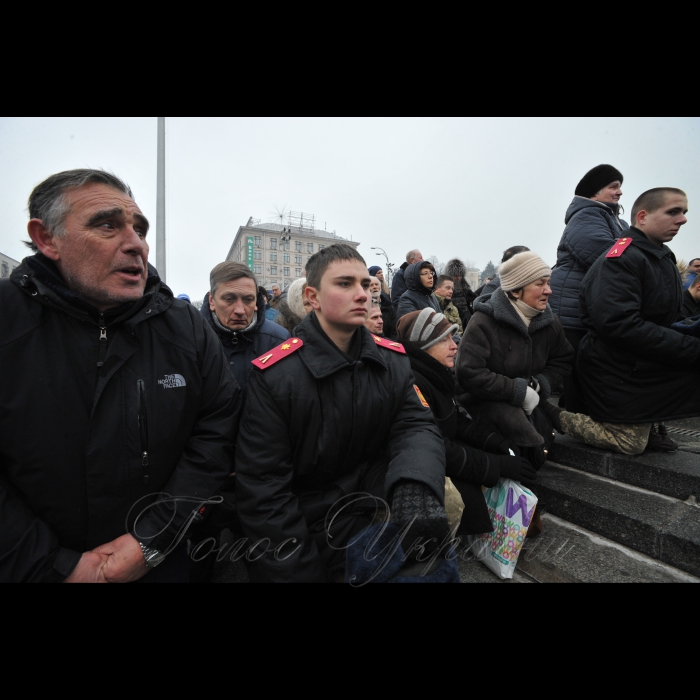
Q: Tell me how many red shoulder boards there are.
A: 3